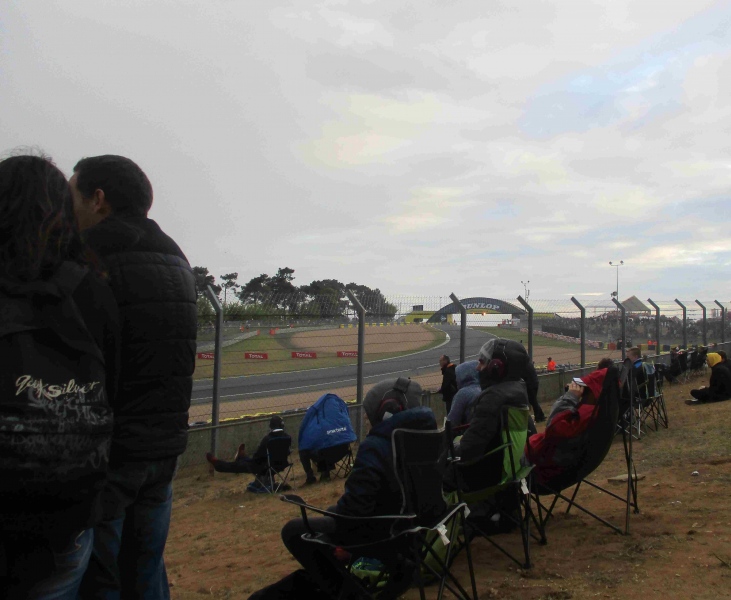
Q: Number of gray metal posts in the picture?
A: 10